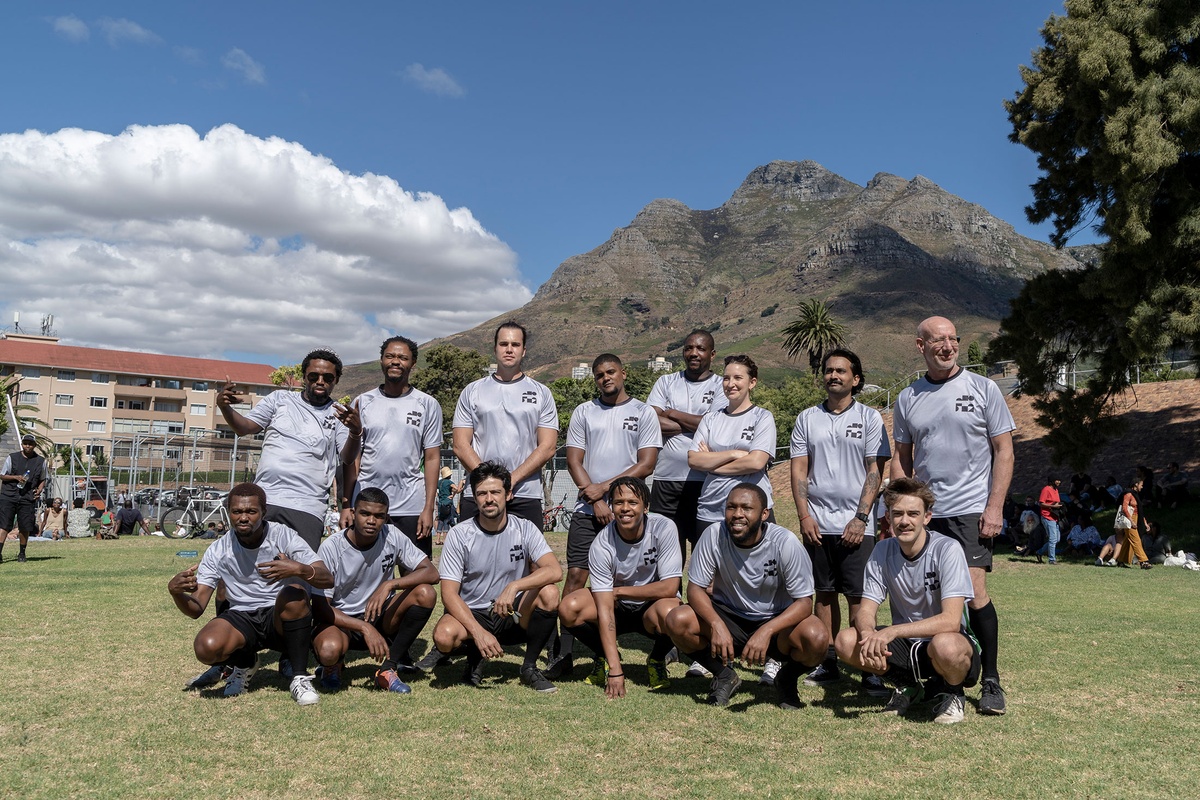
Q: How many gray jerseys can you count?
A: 14